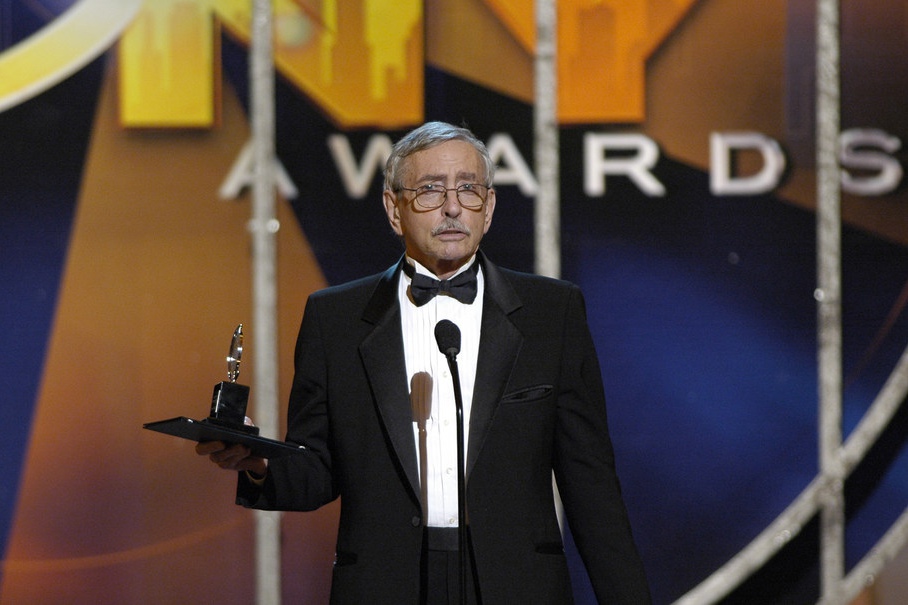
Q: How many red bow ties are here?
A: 0